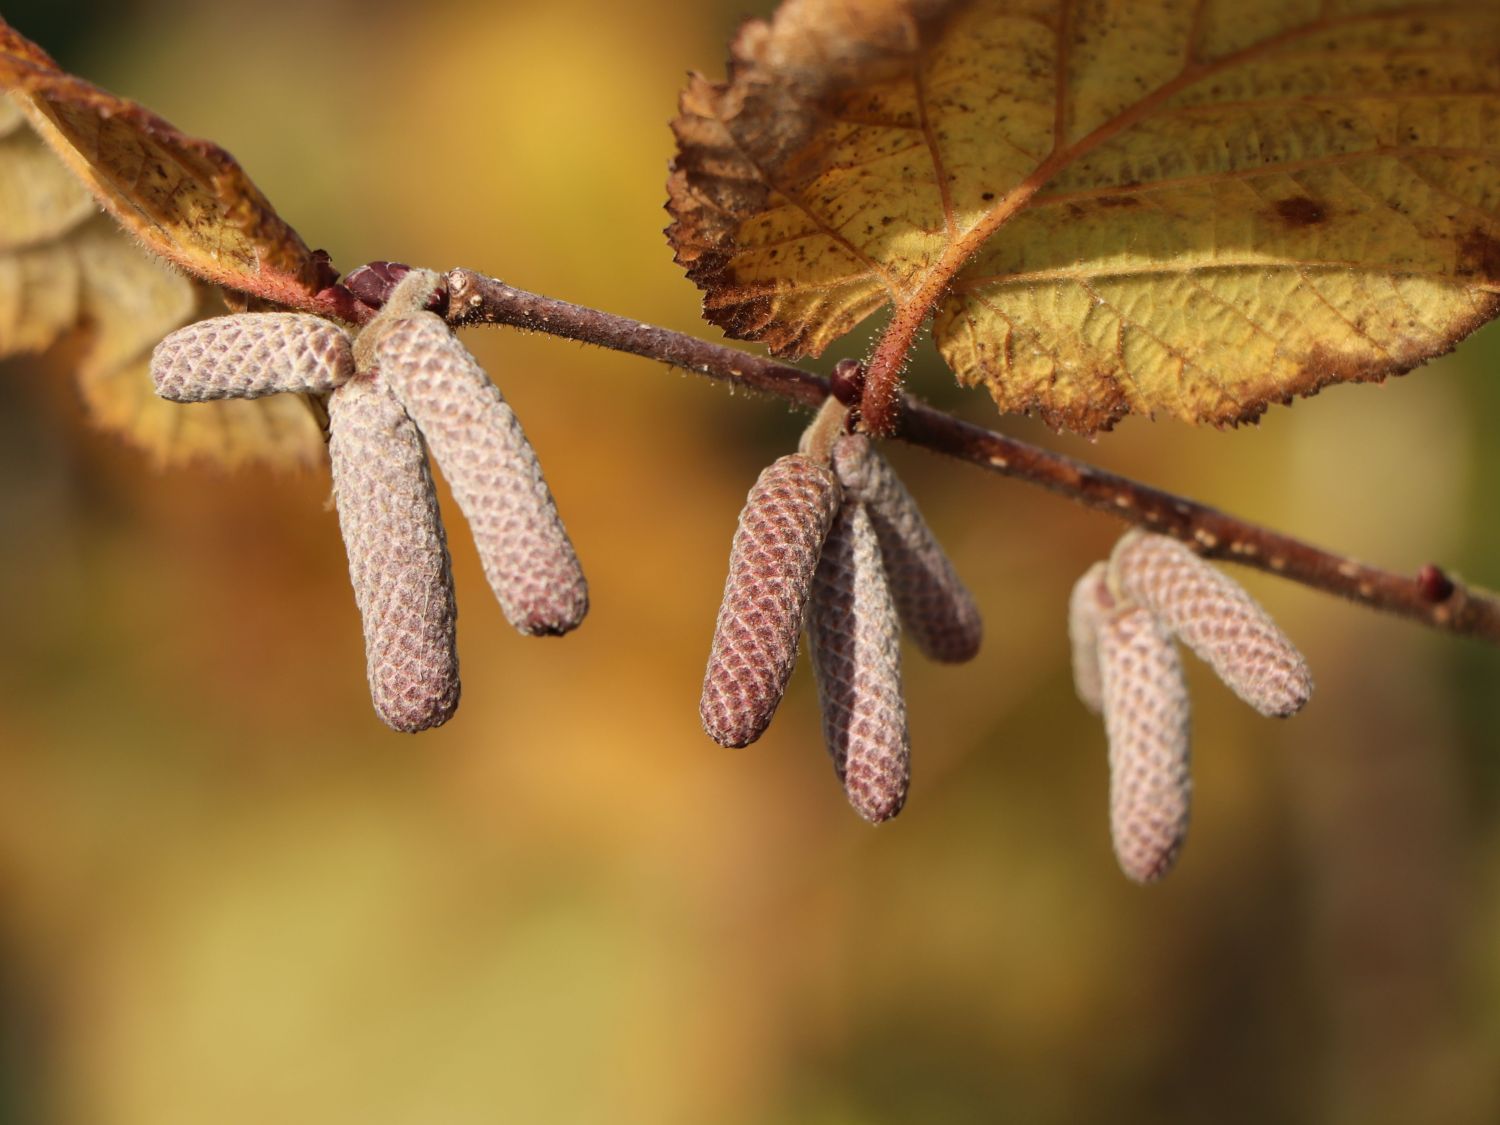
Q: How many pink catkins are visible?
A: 9